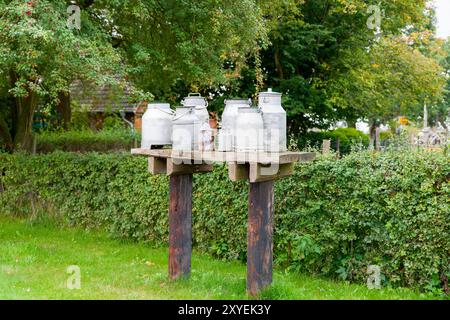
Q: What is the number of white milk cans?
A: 6